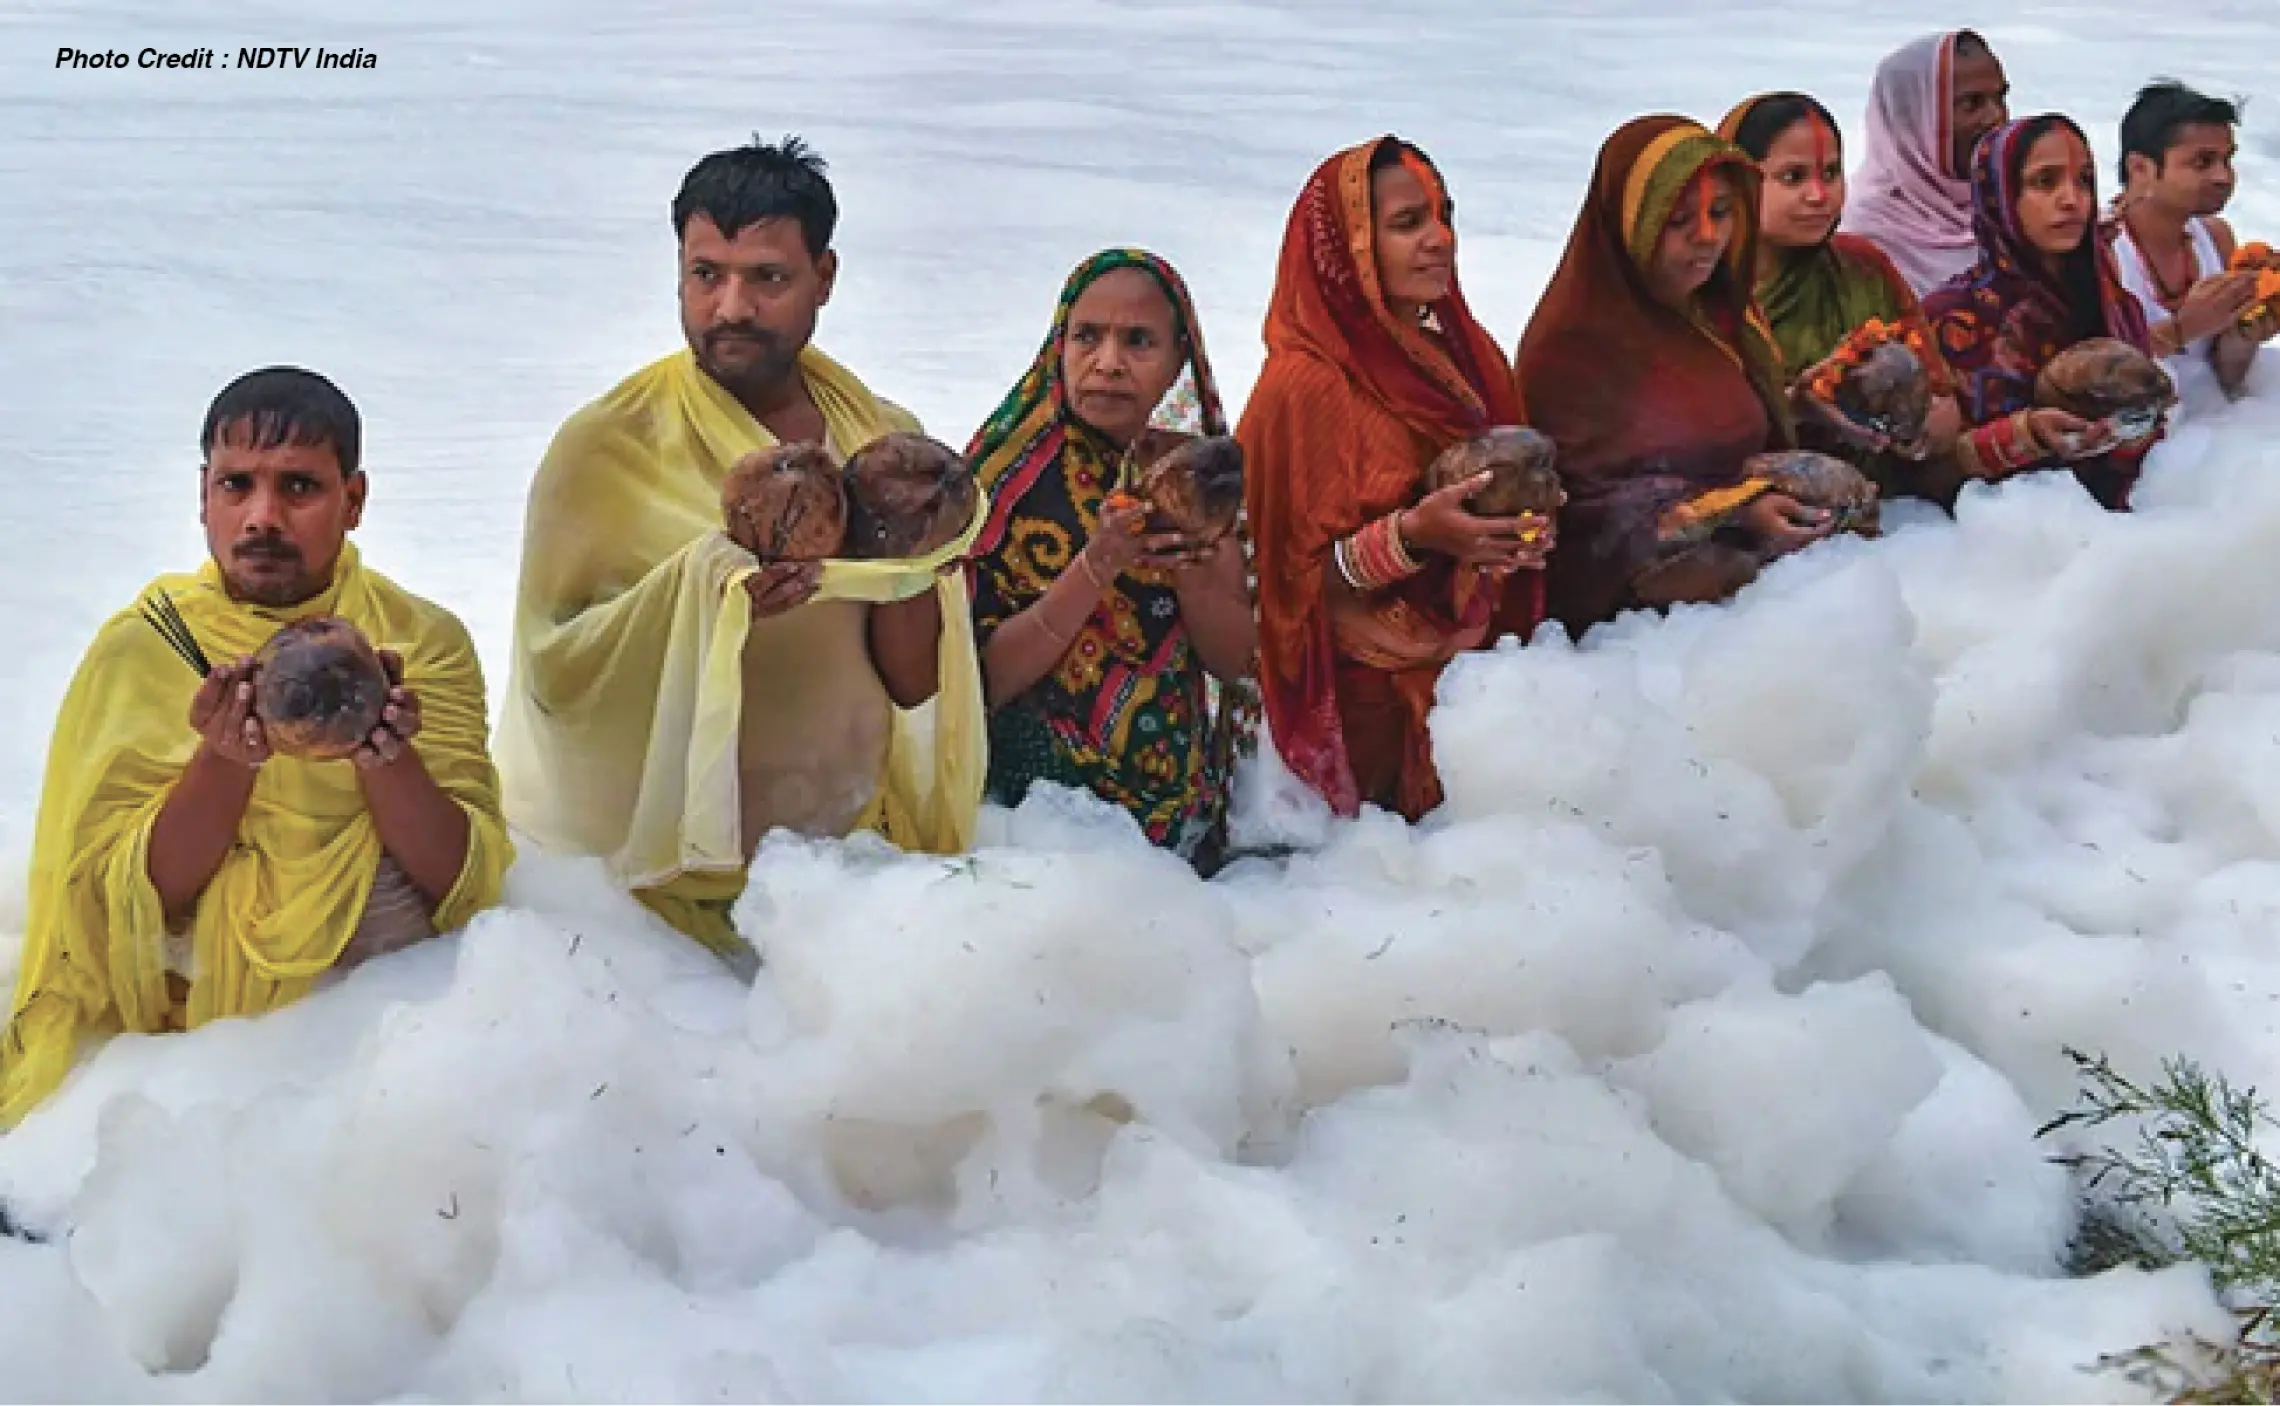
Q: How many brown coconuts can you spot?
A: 8